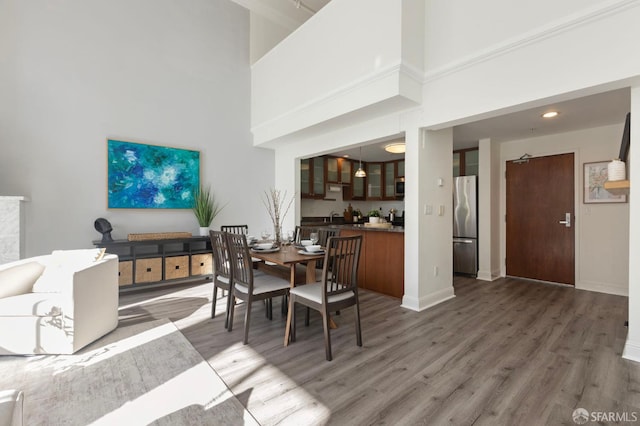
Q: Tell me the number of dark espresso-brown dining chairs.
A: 6